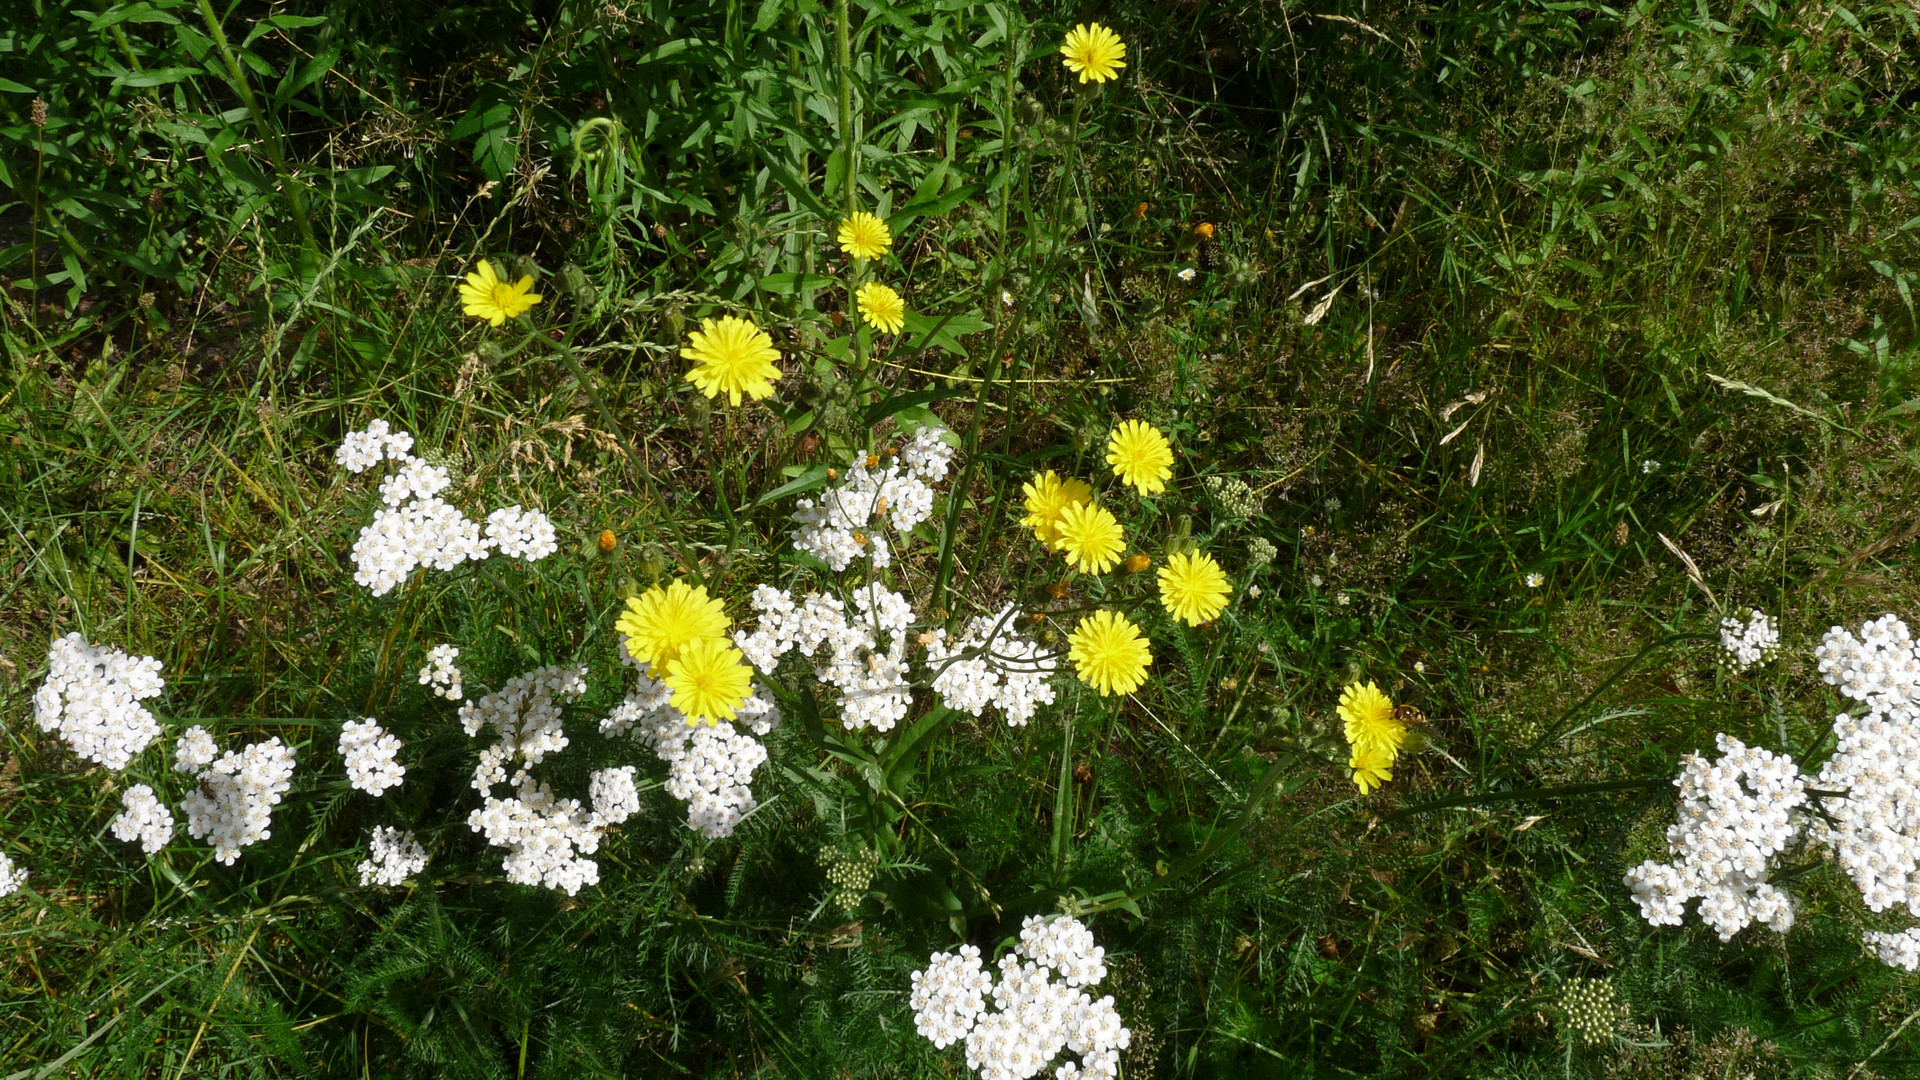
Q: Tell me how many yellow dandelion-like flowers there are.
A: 14